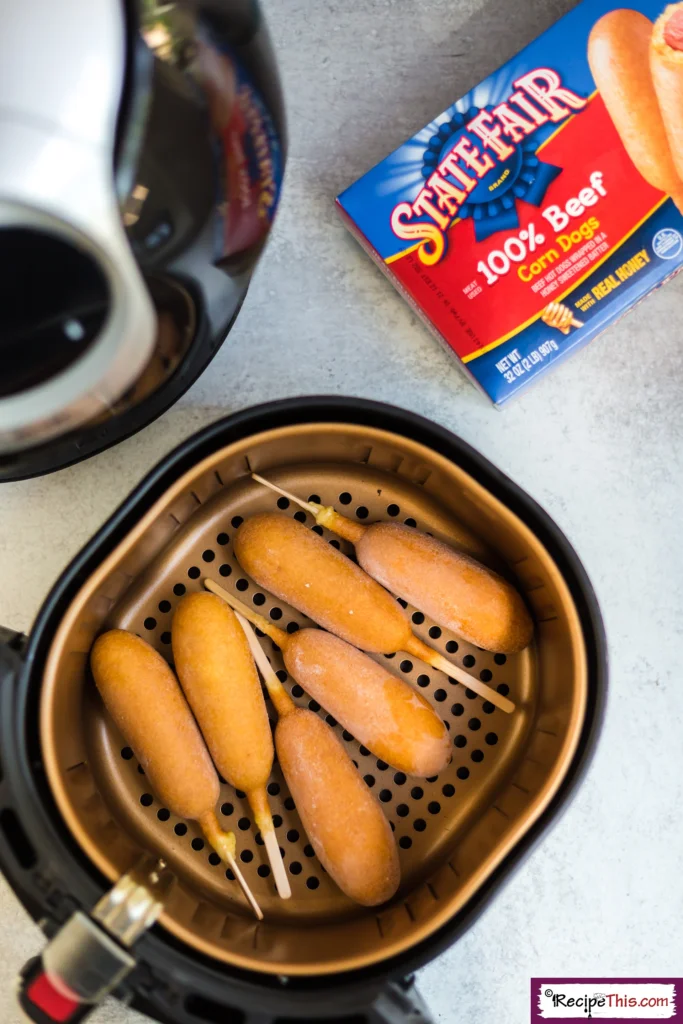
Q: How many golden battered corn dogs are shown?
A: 6